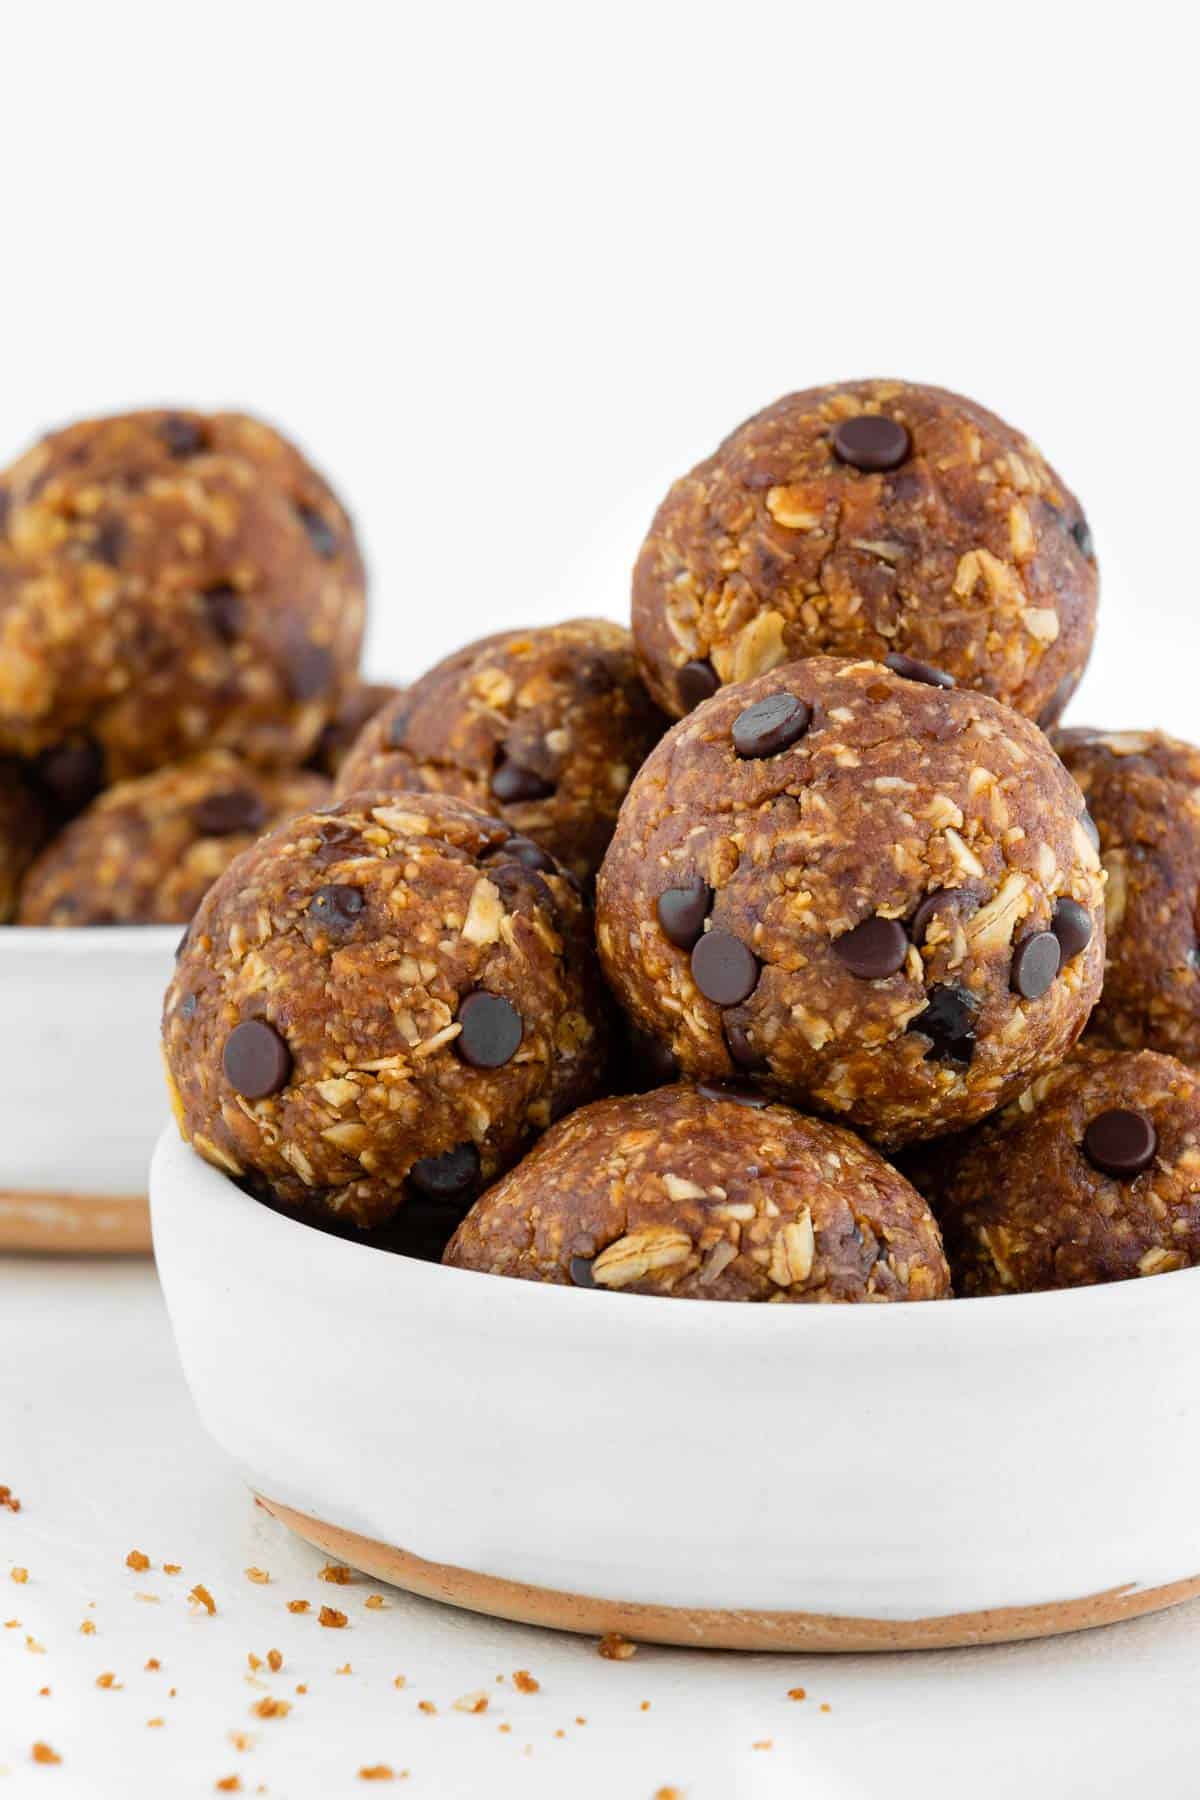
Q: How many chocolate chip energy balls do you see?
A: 11